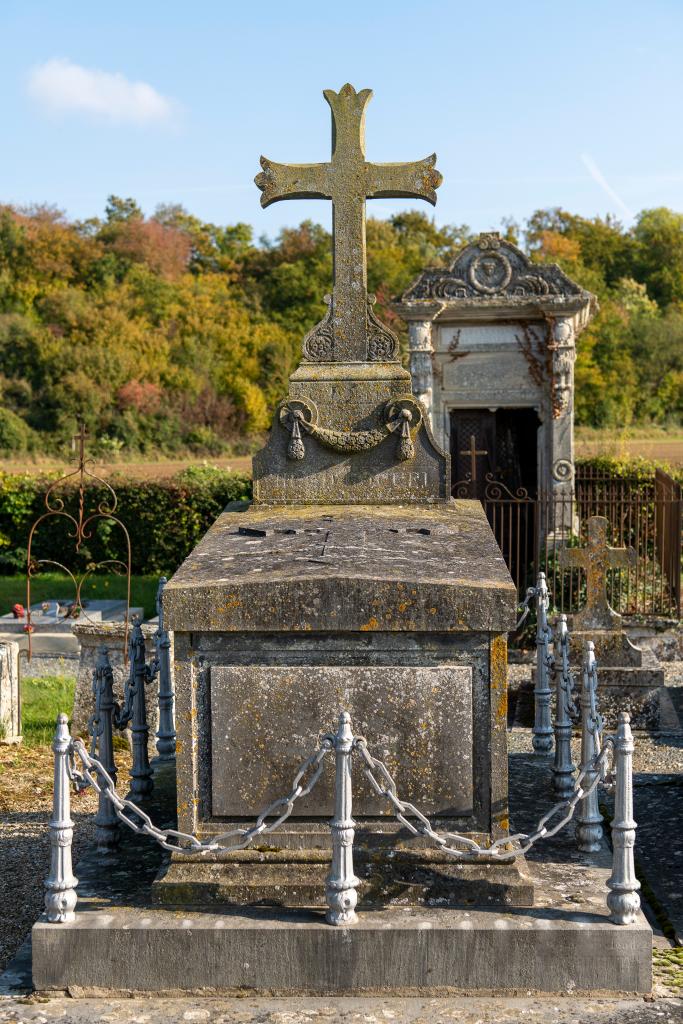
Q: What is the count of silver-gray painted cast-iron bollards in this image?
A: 9